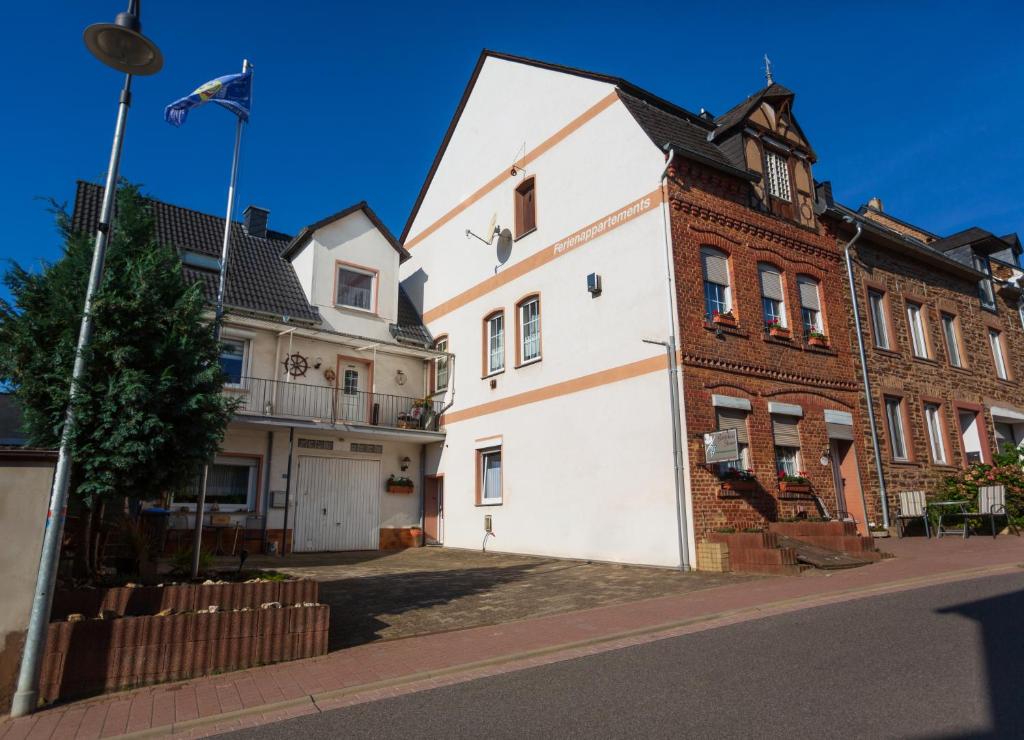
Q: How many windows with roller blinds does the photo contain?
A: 5